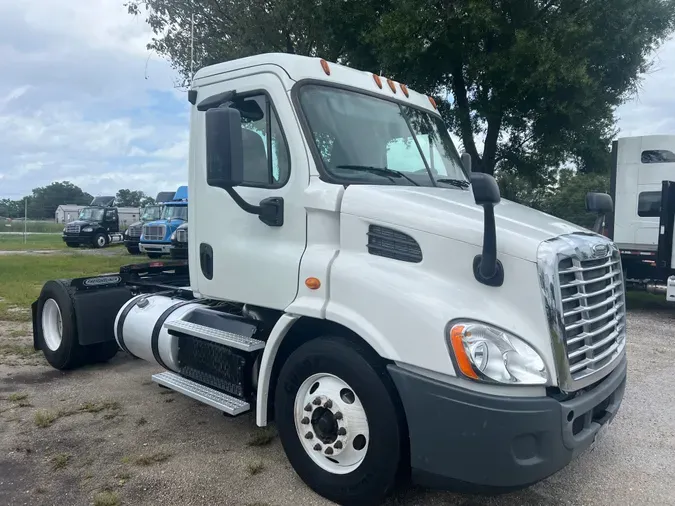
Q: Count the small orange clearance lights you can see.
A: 5